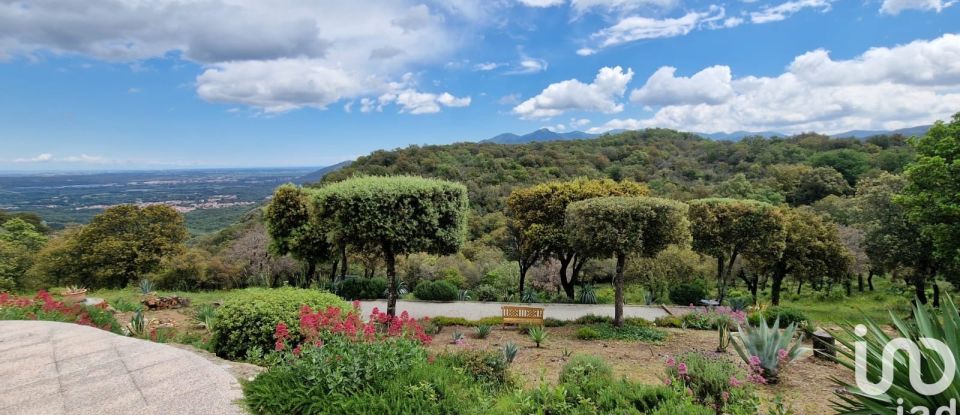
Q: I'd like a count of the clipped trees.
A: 3